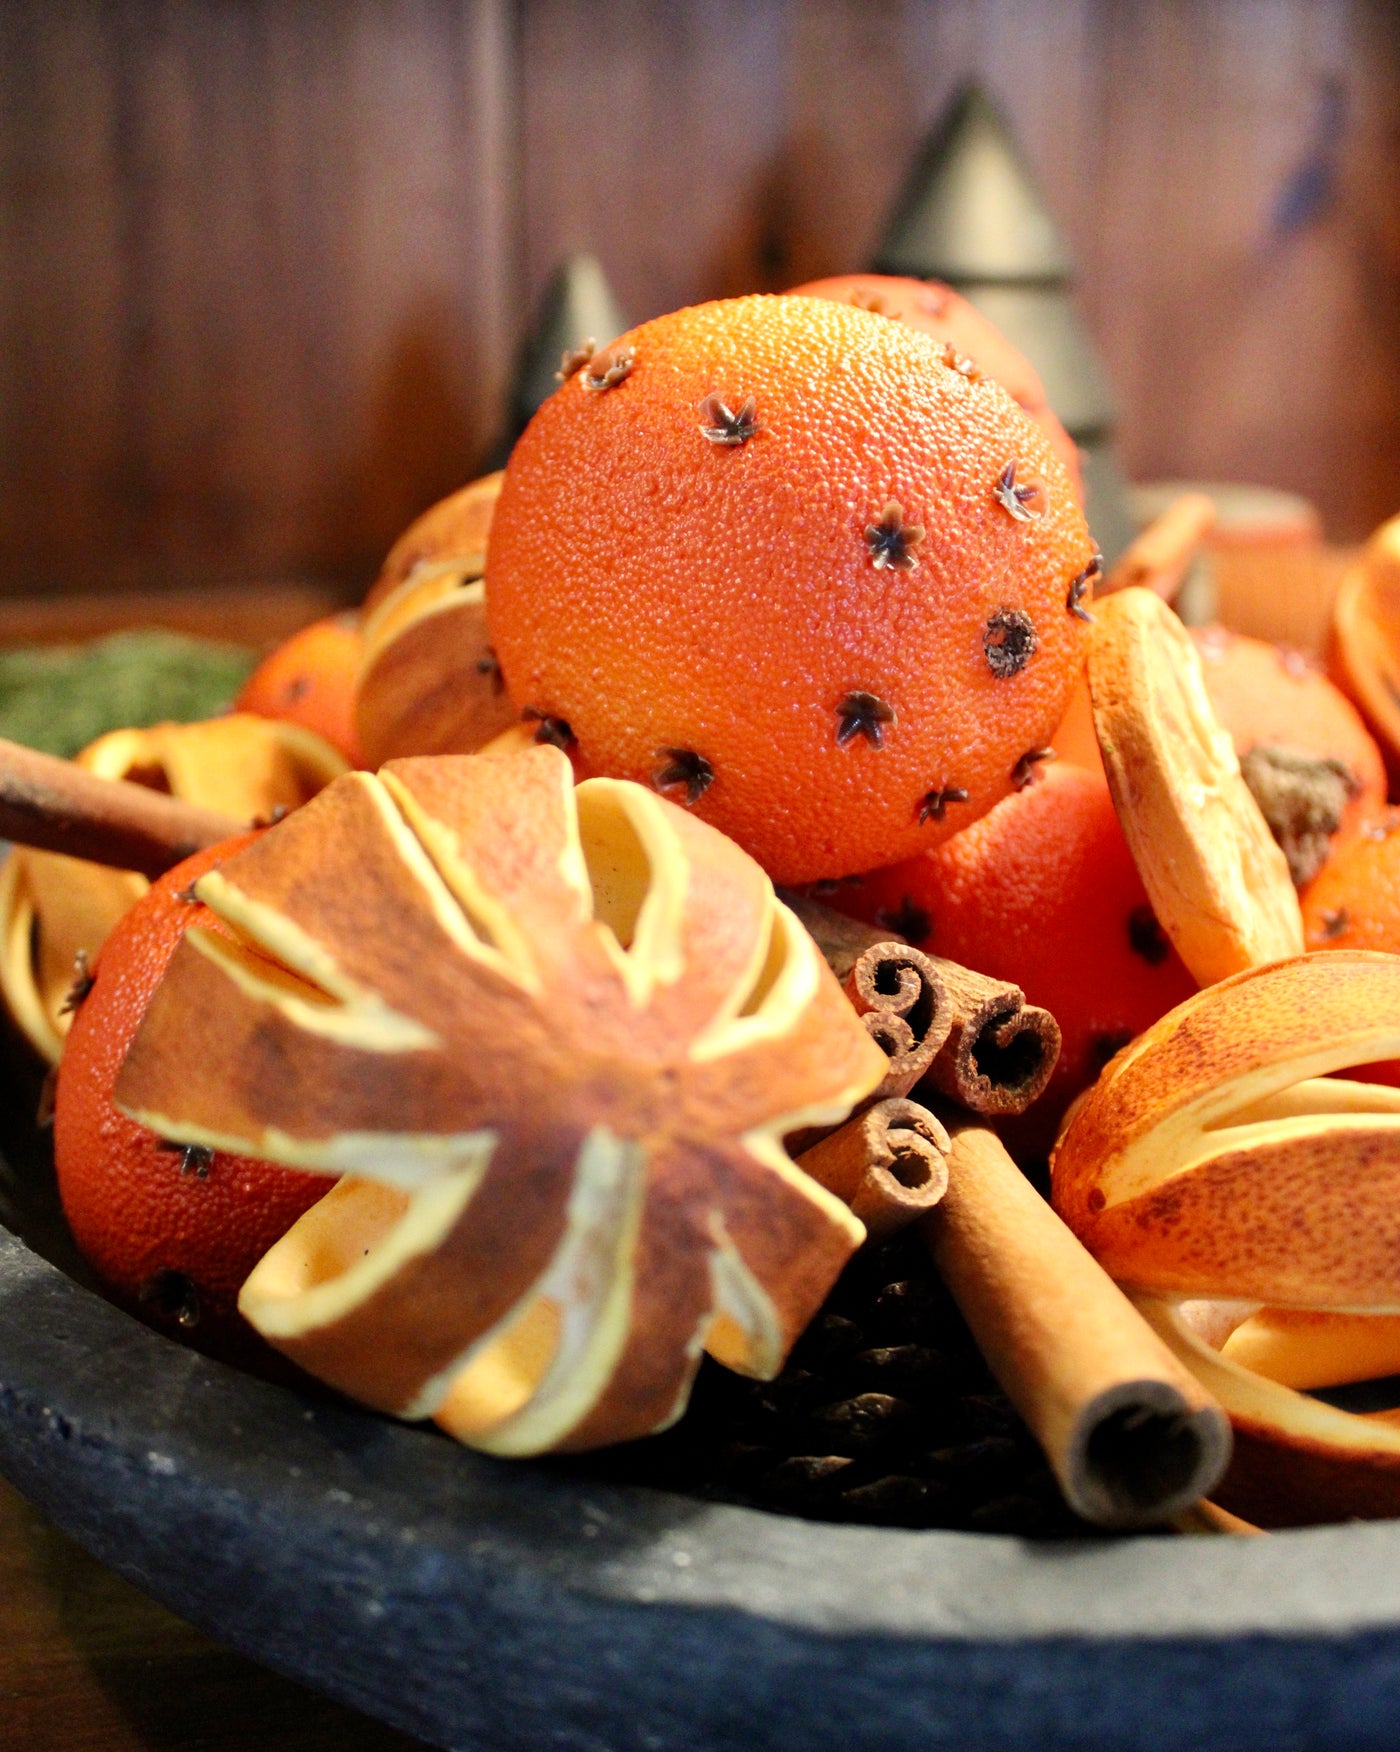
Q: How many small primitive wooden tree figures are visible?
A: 2